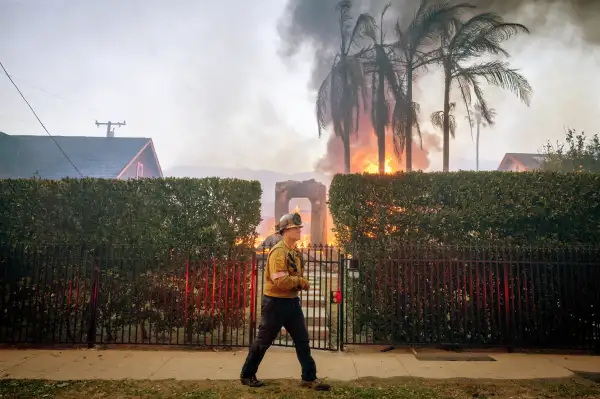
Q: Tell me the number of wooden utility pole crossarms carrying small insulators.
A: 1